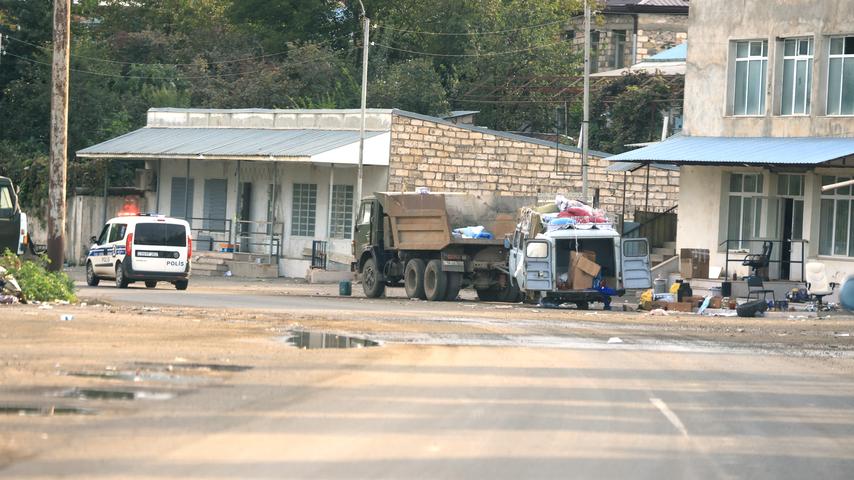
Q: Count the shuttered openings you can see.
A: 2